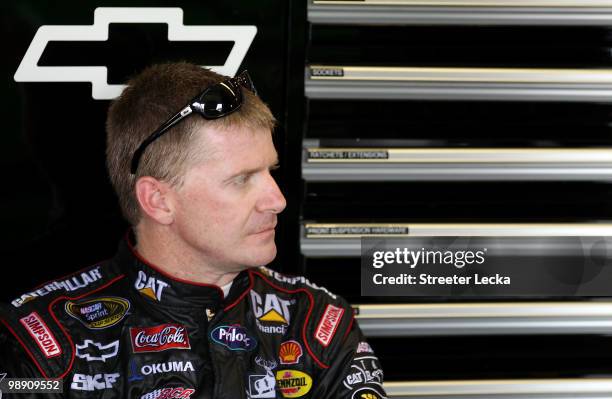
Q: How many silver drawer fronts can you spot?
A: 6